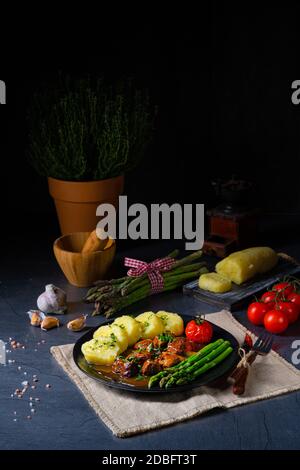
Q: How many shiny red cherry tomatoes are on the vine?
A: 6